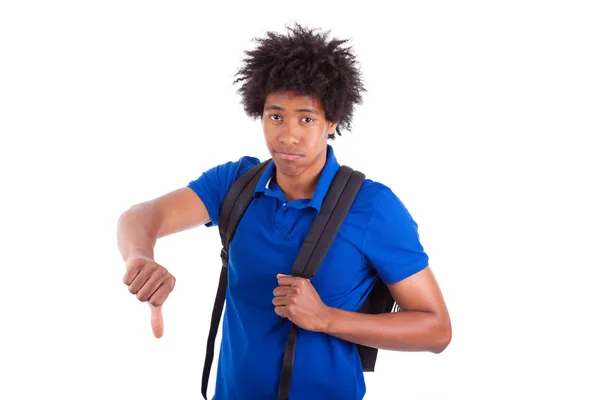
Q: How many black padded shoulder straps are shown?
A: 2